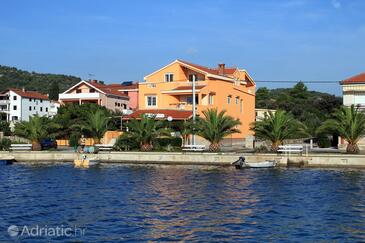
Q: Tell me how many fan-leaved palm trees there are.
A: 6